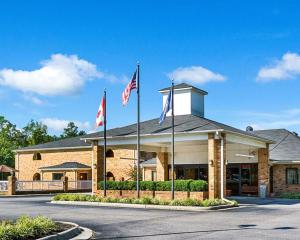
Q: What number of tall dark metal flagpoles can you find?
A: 3